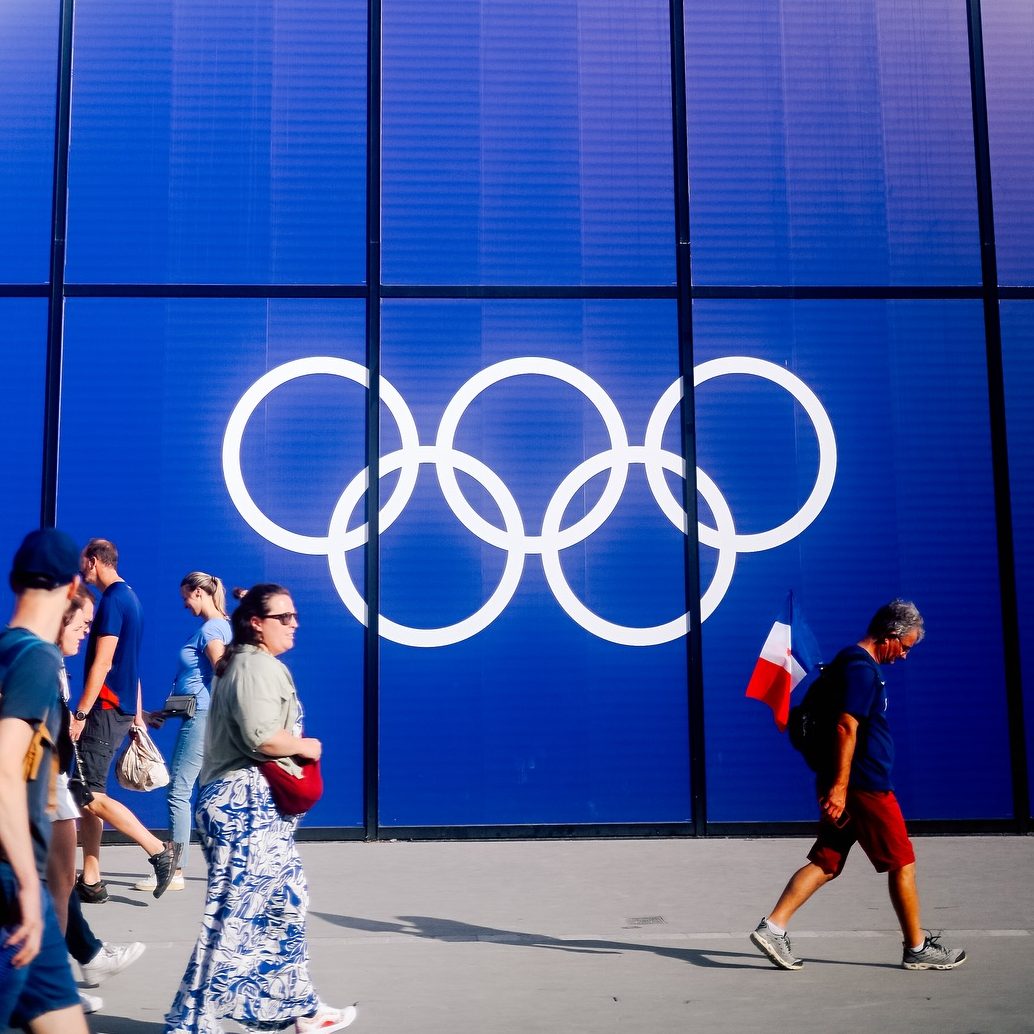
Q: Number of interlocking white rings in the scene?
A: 5